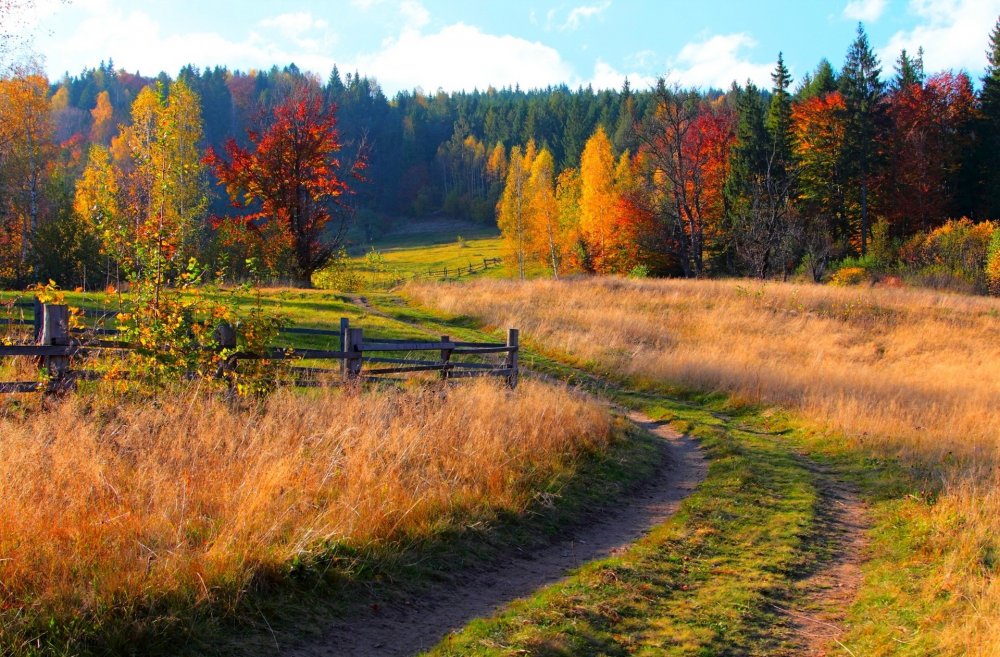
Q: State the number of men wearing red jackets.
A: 0